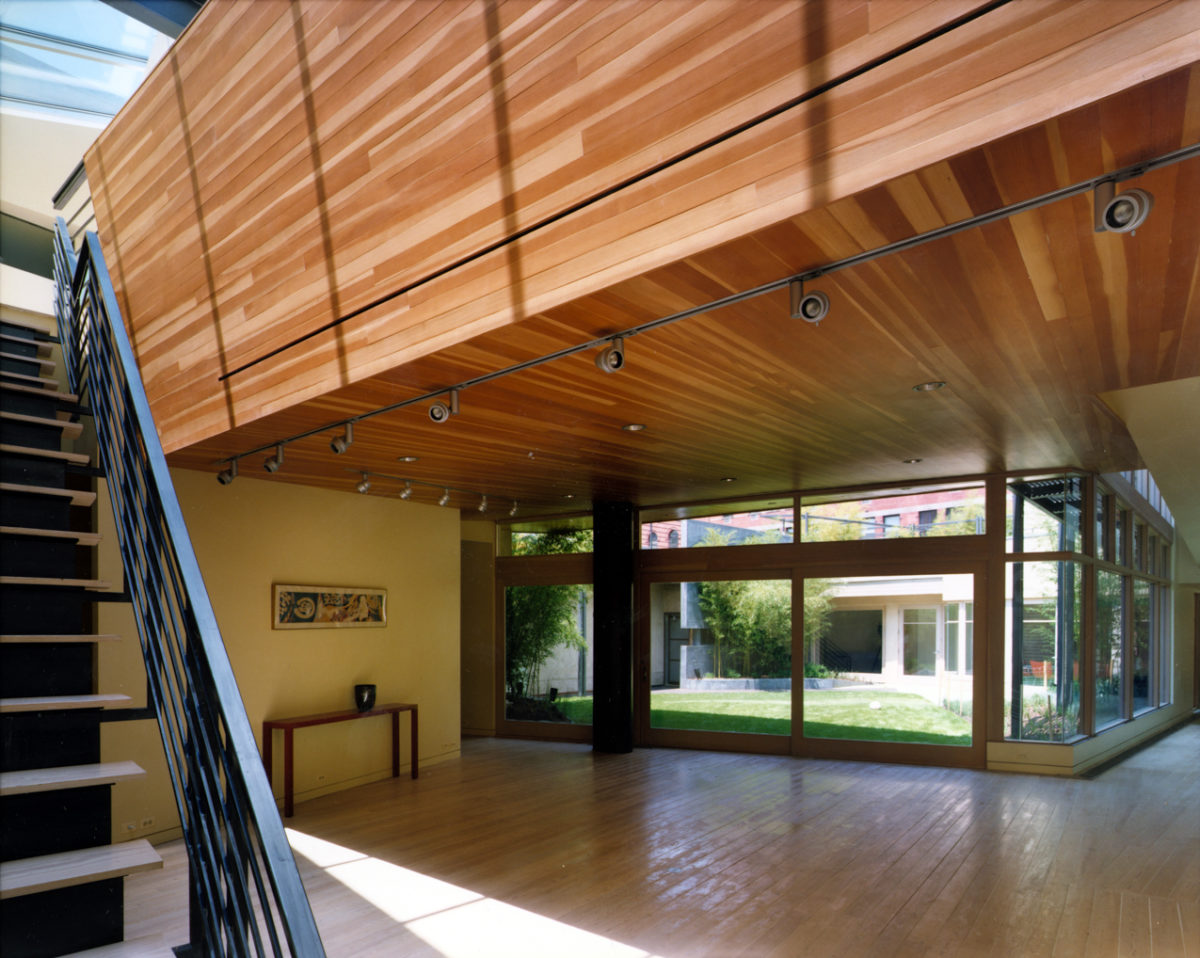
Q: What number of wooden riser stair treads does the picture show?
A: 14